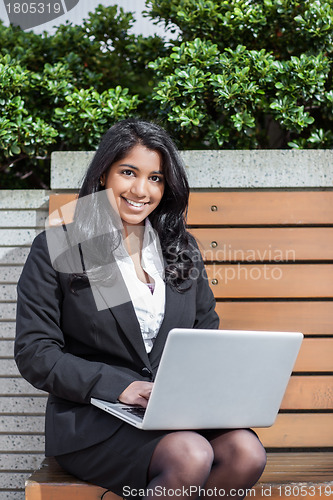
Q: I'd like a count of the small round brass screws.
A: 3